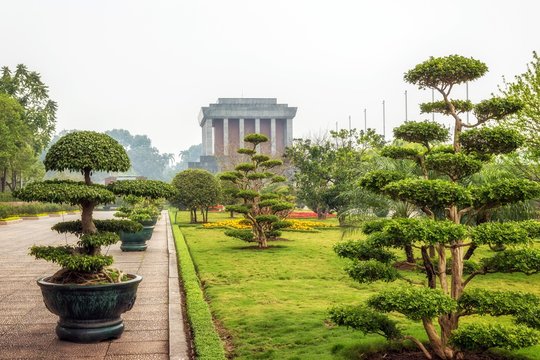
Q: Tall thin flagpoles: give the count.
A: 7